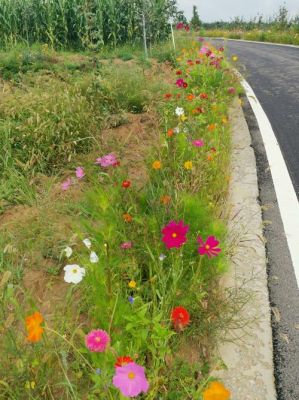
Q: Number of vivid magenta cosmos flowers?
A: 2